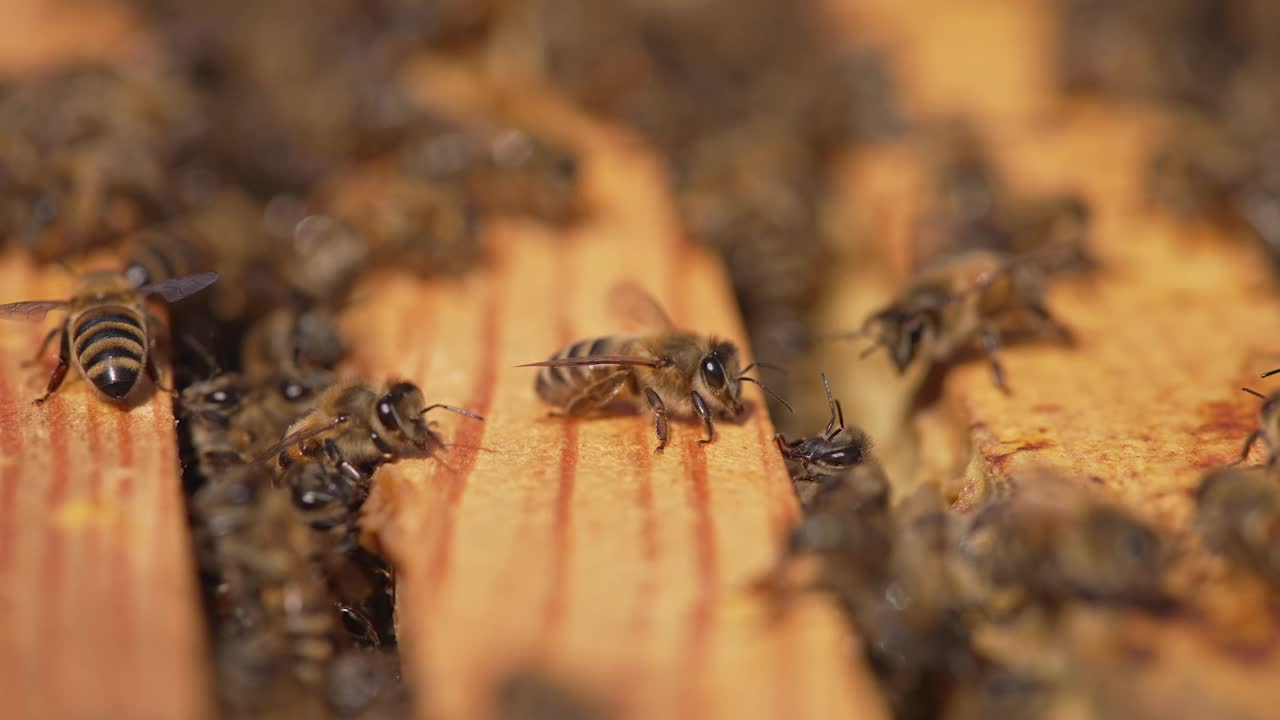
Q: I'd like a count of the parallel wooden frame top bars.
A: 3